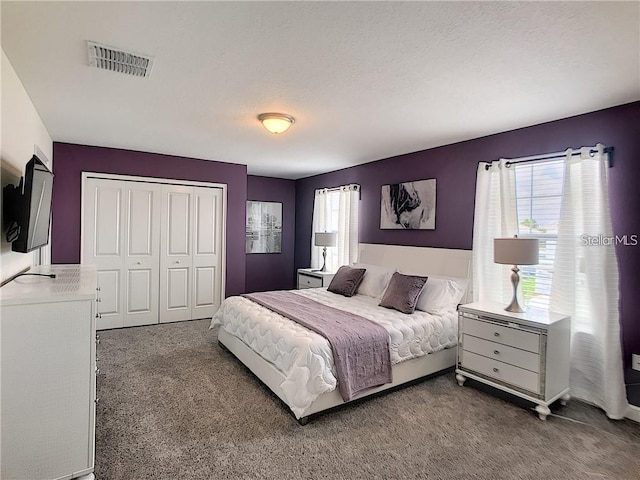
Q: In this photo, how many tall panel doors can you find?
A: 4